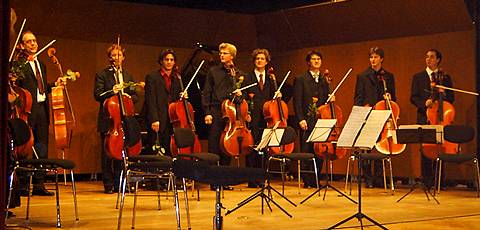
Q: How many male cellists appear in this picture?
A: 8